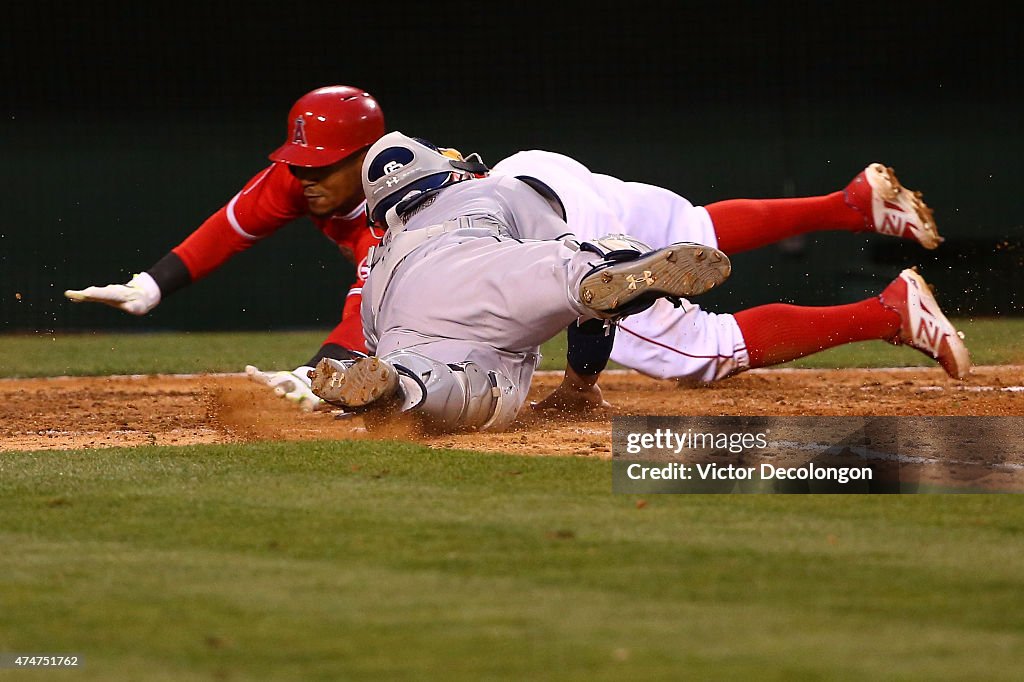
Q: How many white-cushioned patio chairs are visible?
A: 0